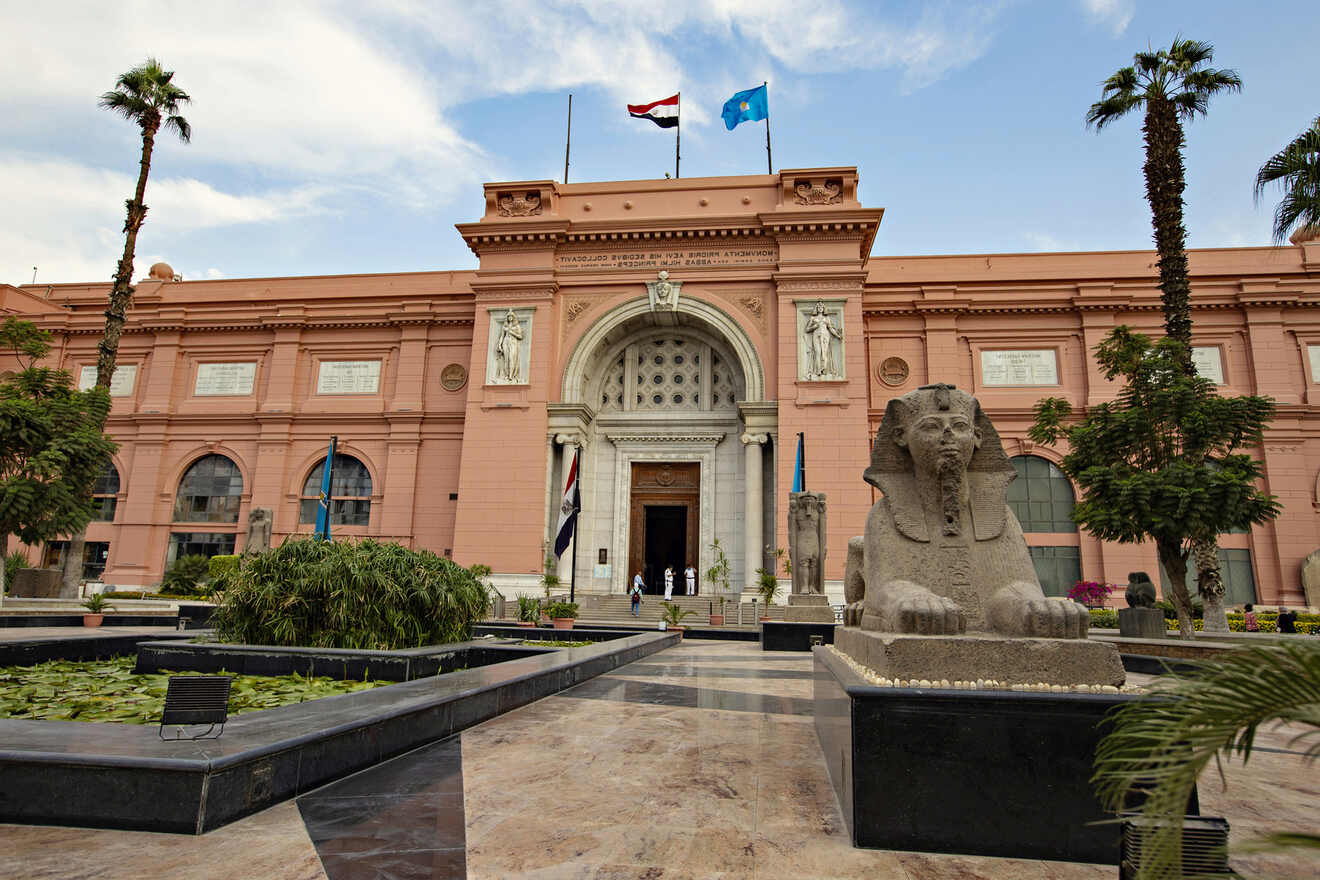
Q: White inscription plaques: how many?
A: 6